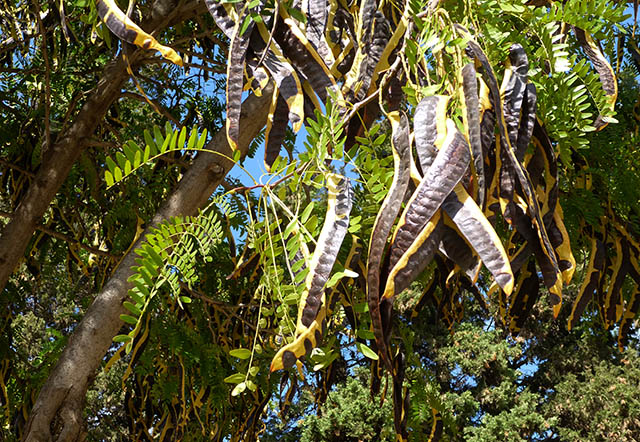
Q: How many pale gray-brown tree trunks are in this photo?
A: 2